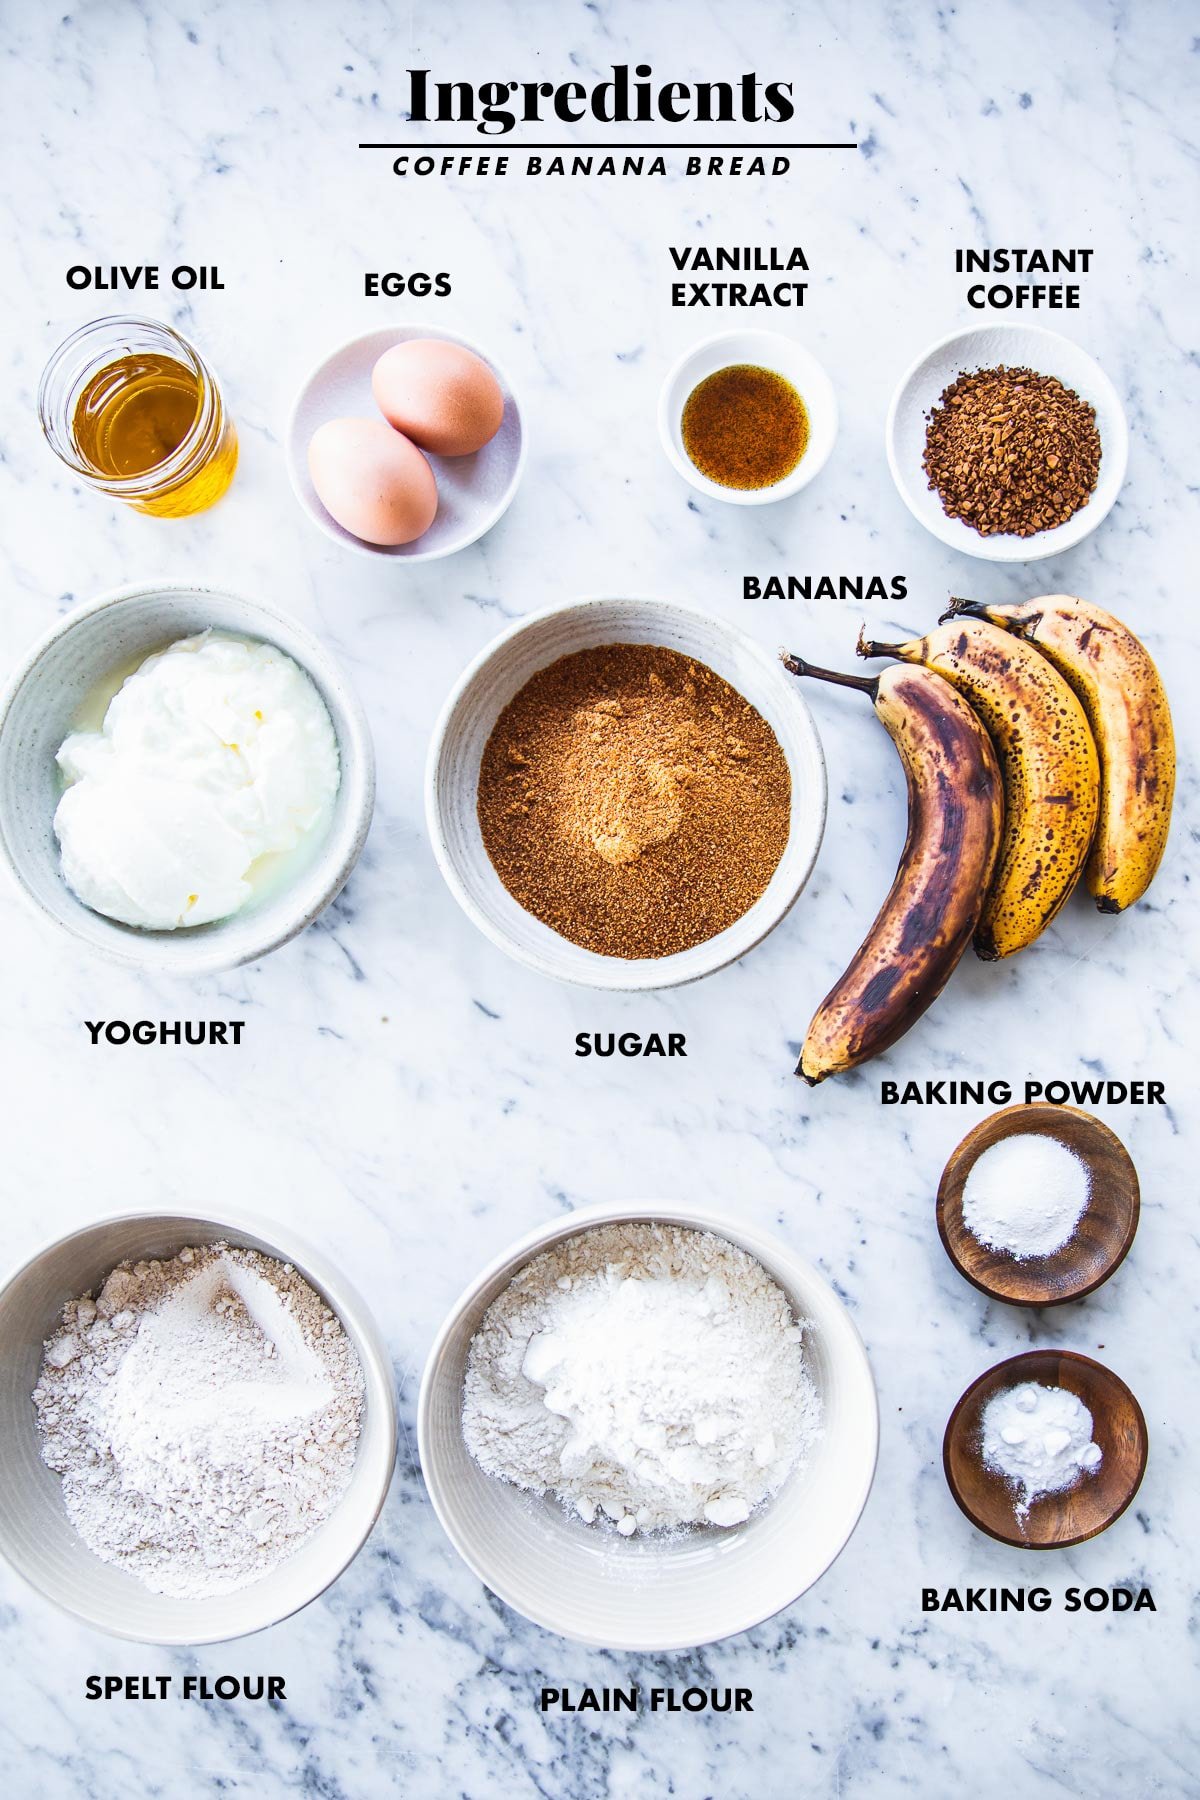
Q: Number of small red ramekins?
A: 0